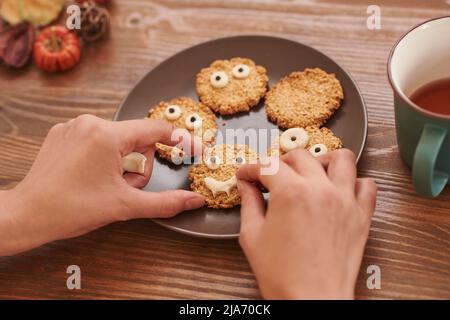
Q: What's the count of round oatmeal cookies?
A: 5